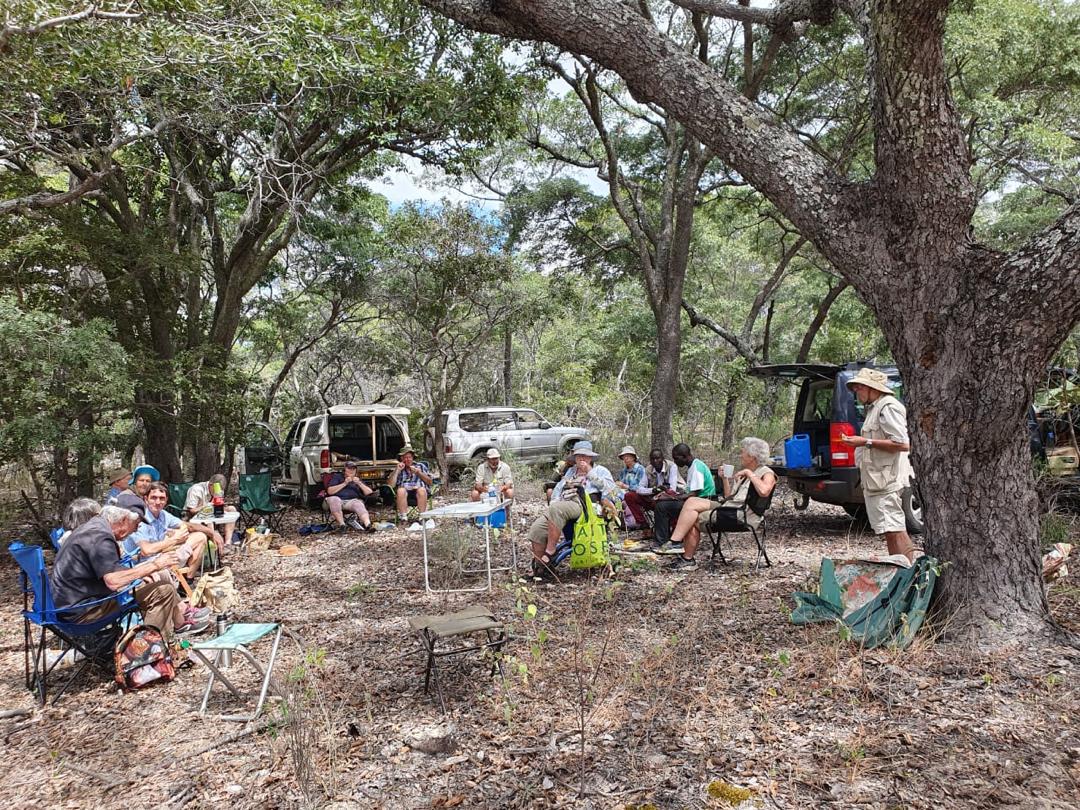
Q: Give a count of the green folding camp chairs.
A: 2